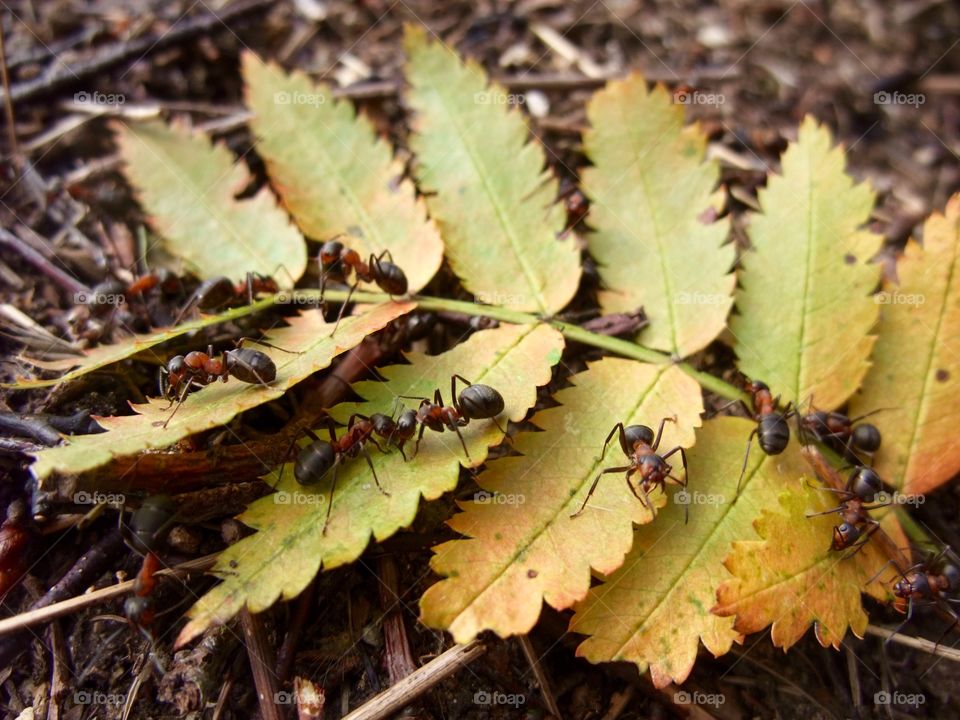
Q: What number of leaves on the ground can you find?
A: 12